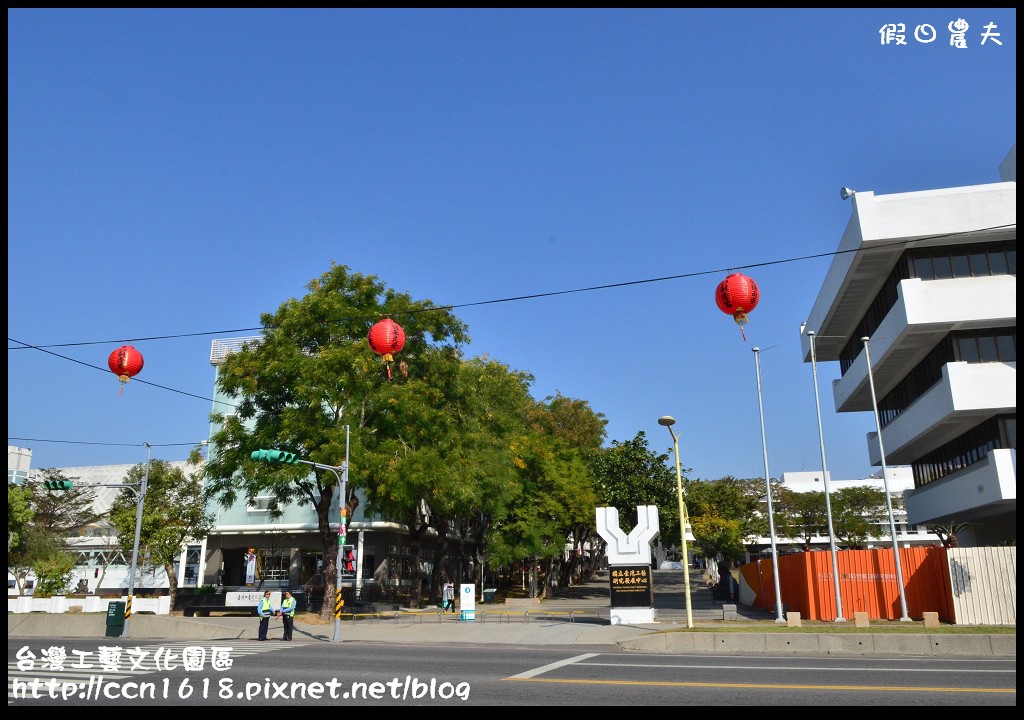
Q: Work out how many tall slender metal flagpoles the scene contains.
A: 3